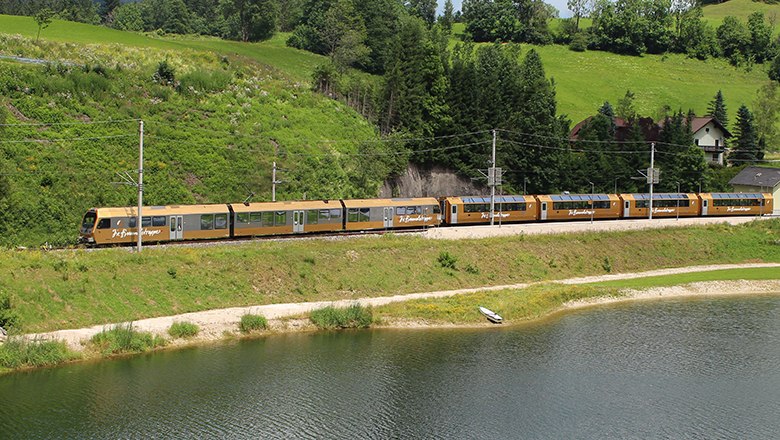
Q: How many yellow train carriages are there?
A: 7